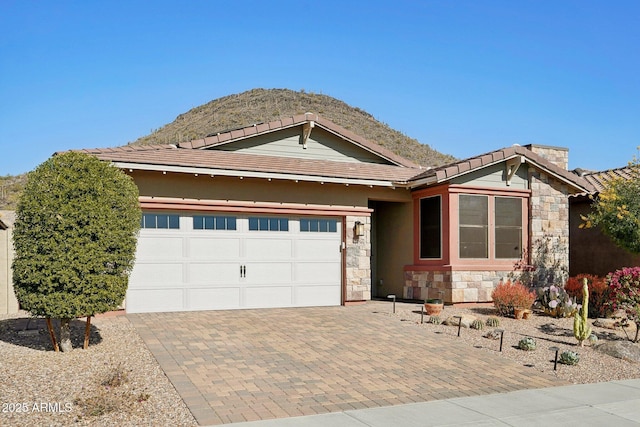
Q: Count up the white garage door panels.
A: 12